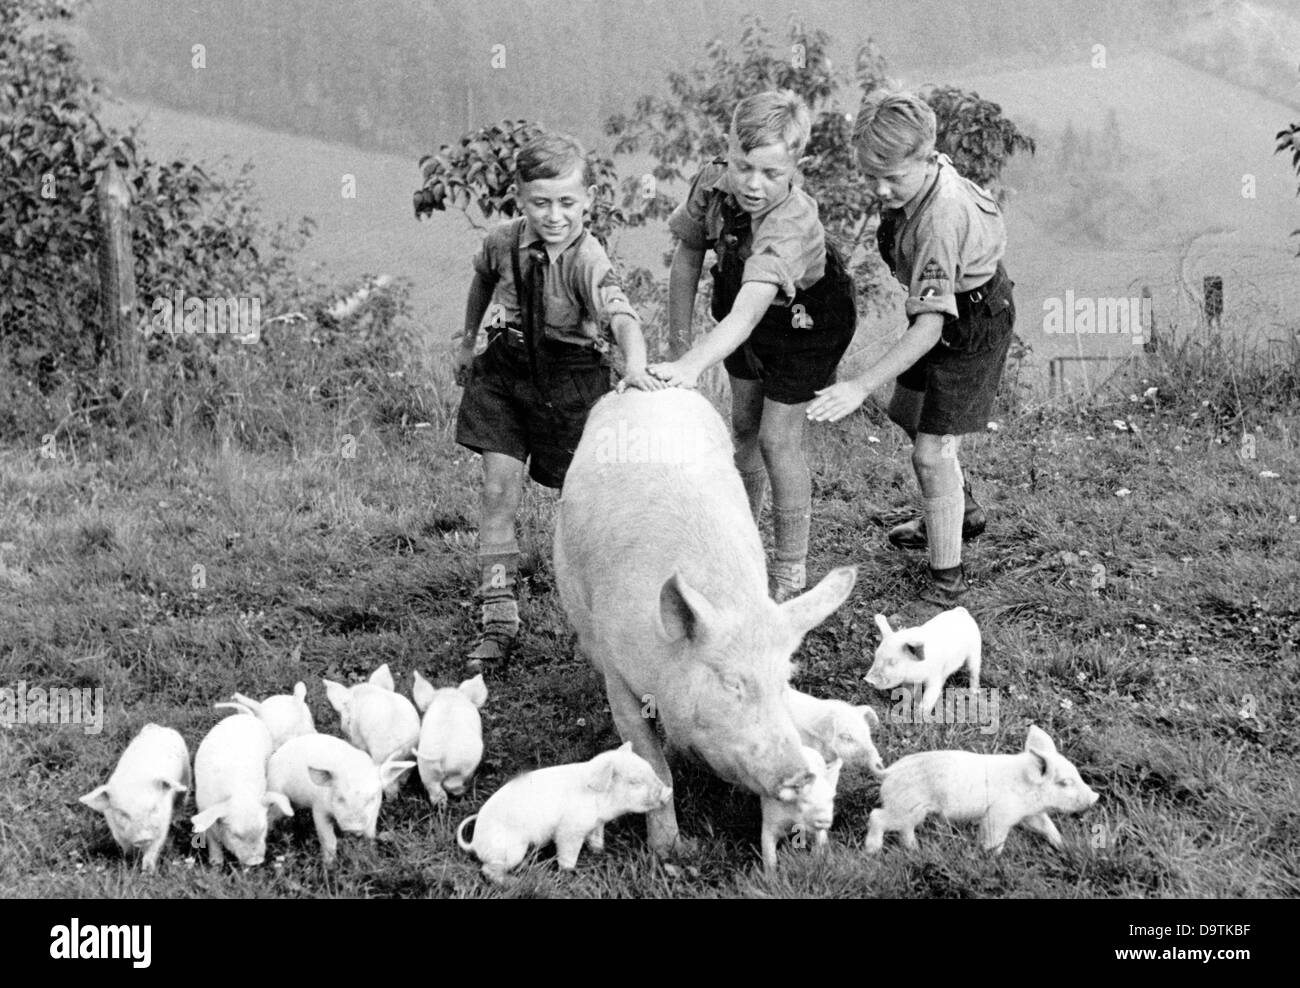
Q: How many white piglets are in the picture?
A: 11